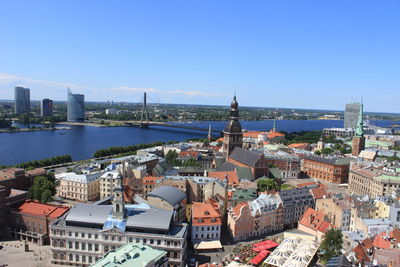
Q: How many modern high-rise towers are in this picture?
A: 4